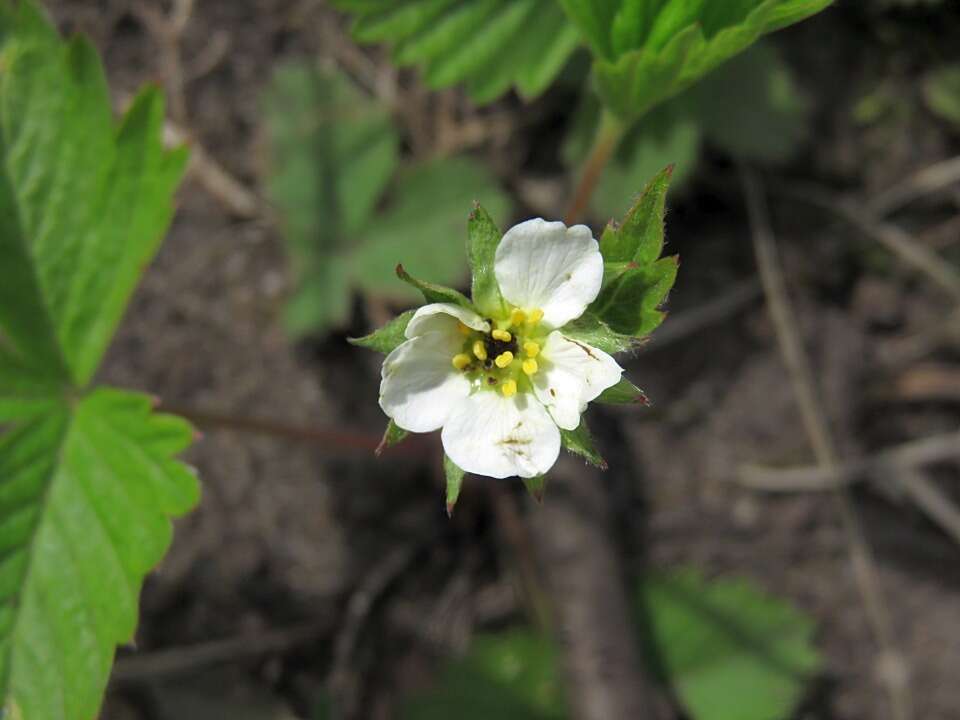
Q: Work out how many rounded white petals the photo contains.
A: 5